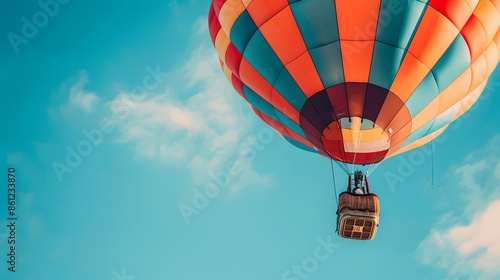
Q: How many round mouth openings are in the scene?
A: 1